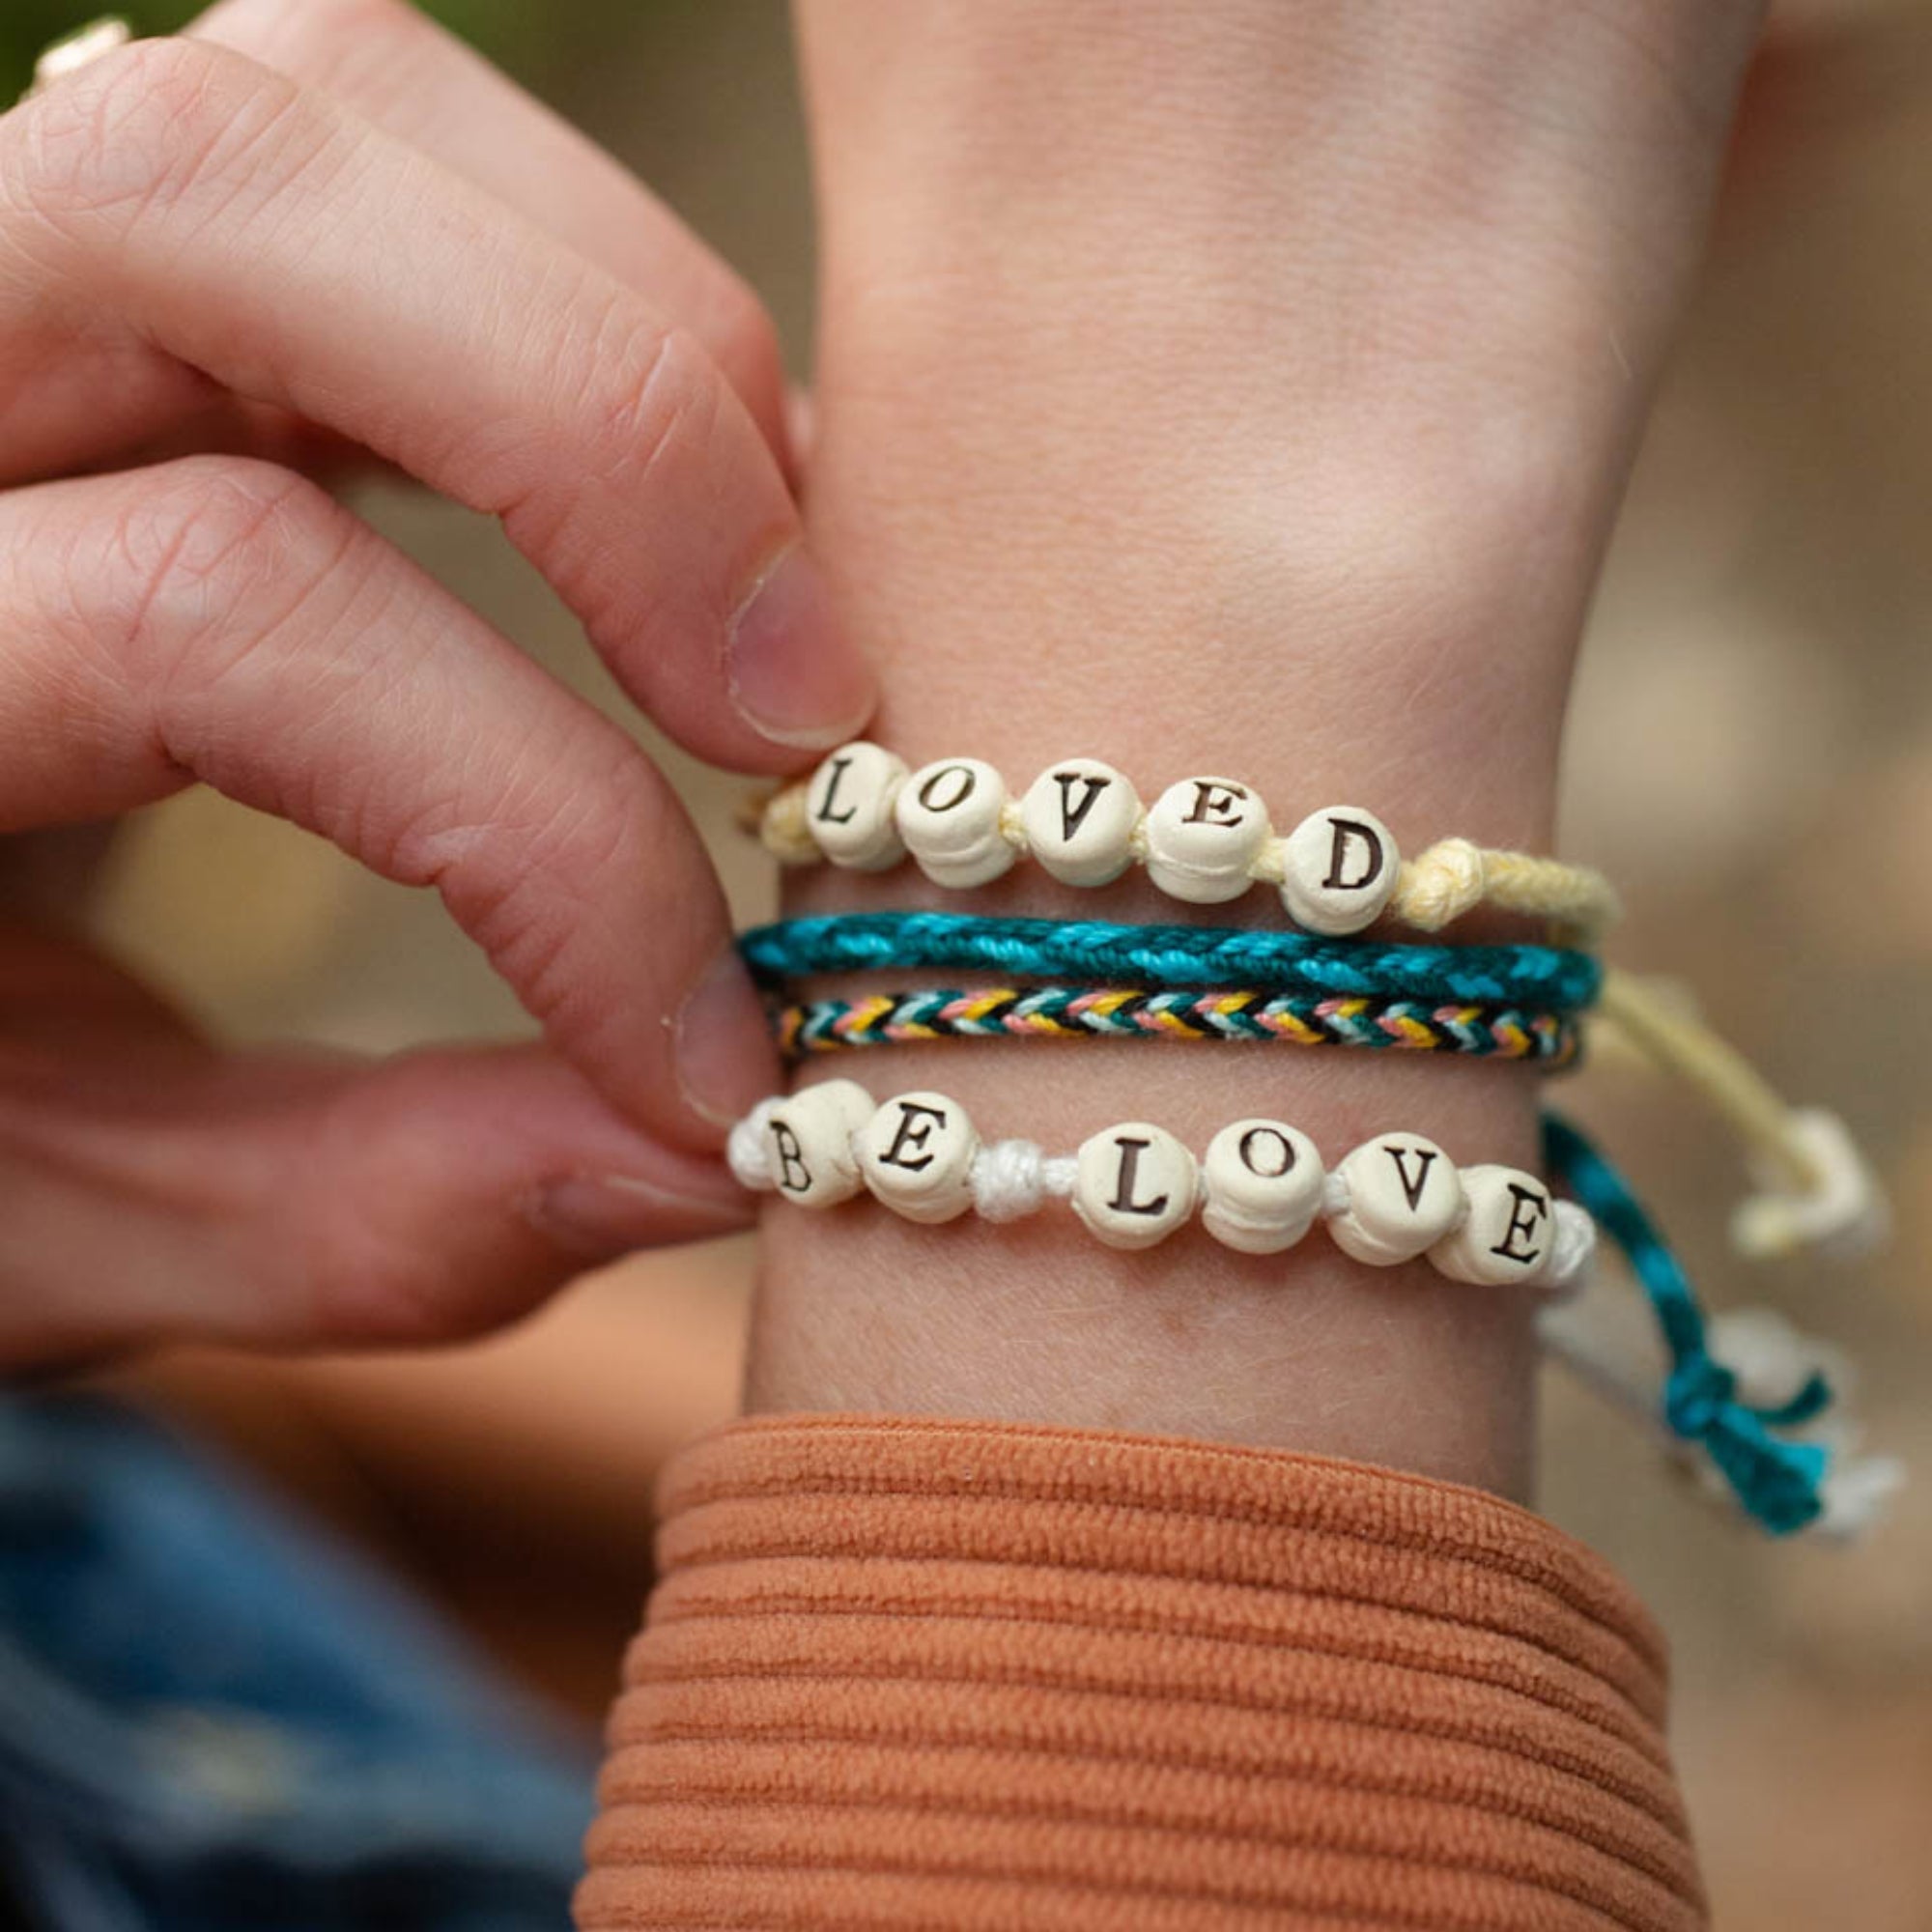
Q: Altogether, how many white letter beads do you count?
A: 11